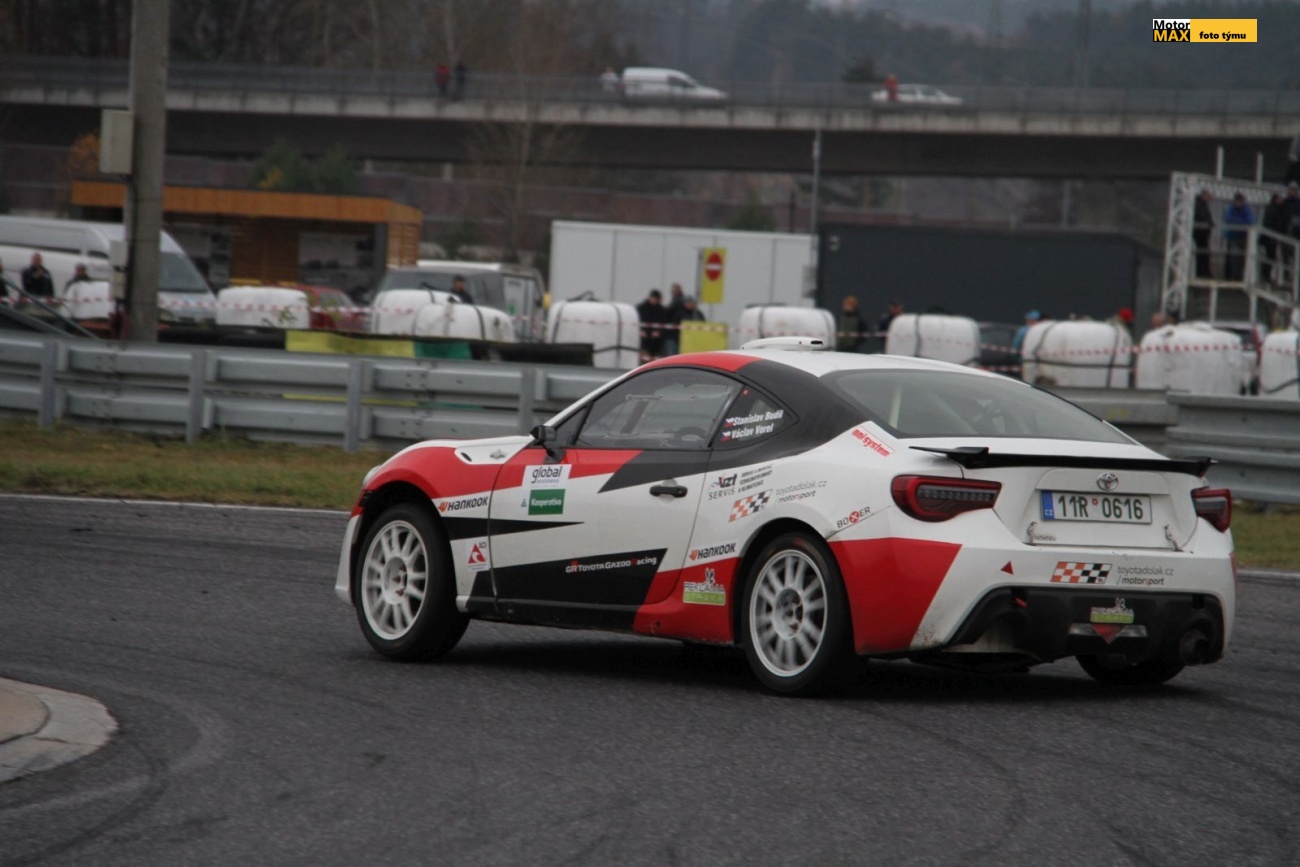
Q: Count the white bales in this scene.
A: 10